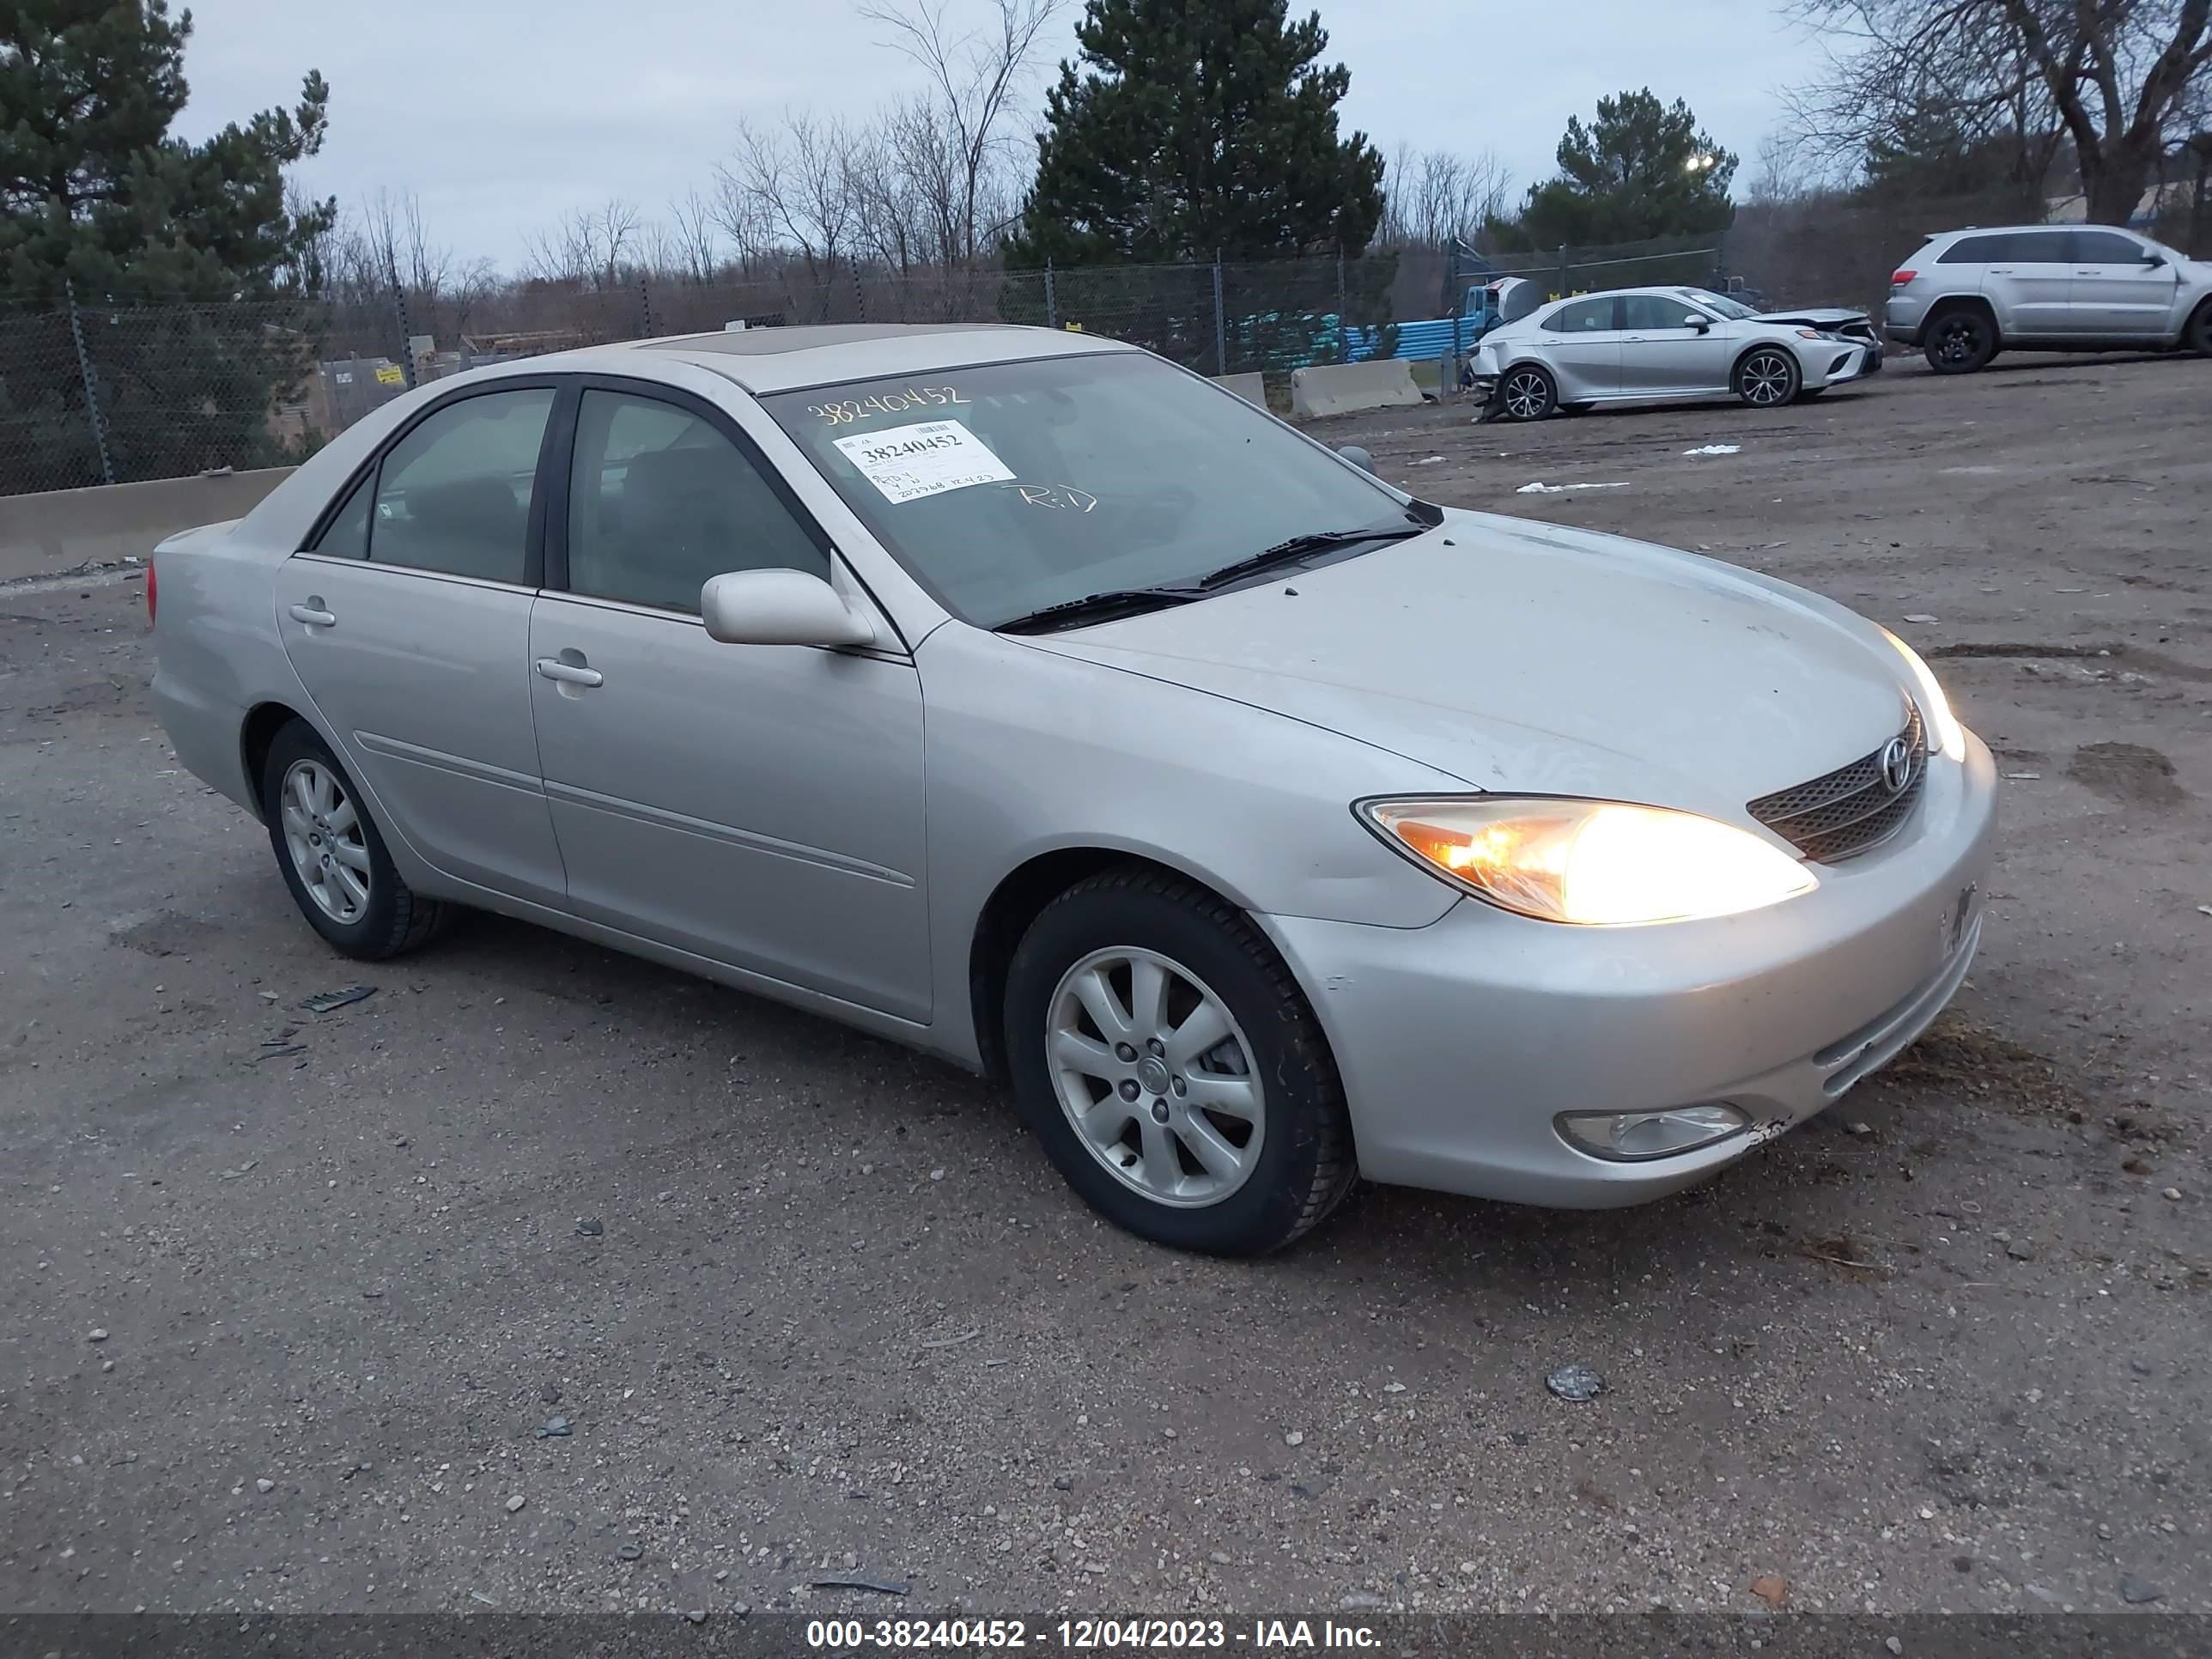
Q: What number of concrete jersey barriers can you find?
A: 3